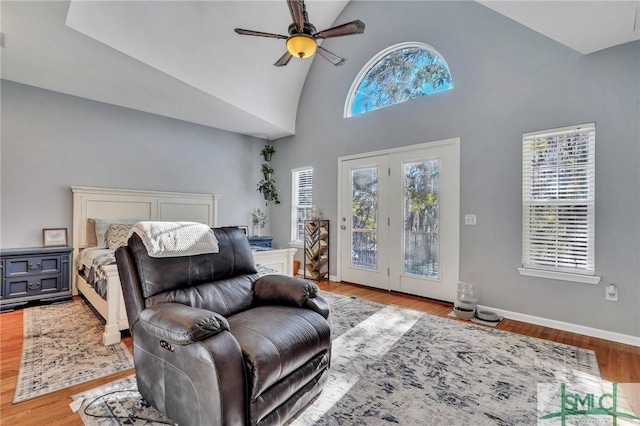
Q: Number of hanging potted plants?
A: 3